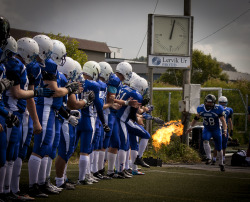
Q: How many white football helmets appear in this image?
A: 12